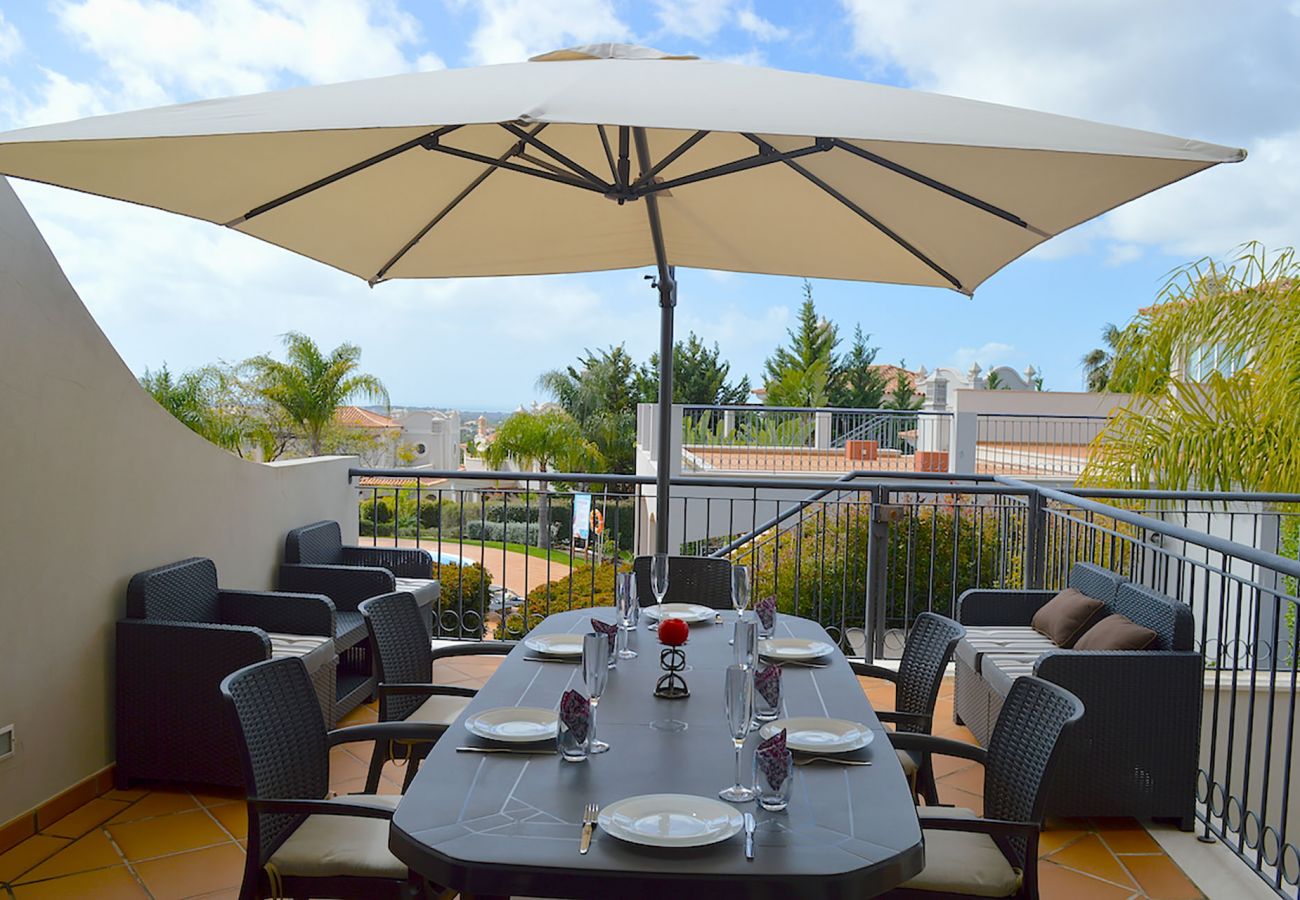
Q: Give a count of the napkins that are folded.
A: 5